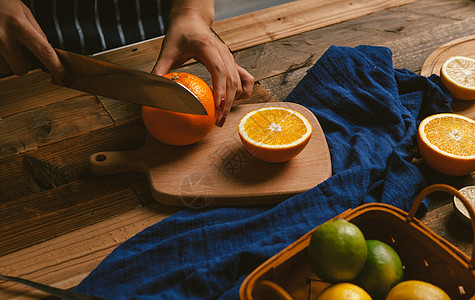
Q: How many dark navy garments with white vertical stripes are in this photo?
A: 1